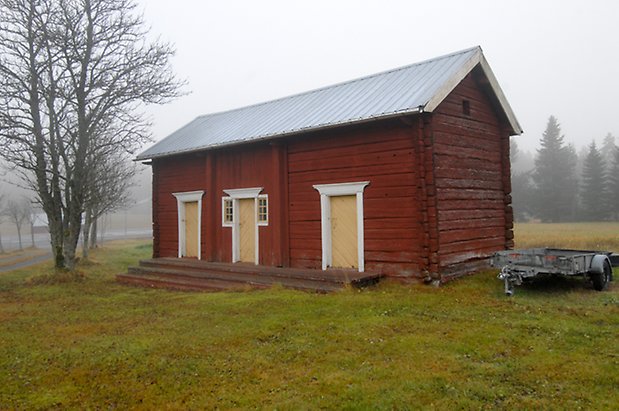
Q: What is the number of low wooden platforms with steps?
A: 1